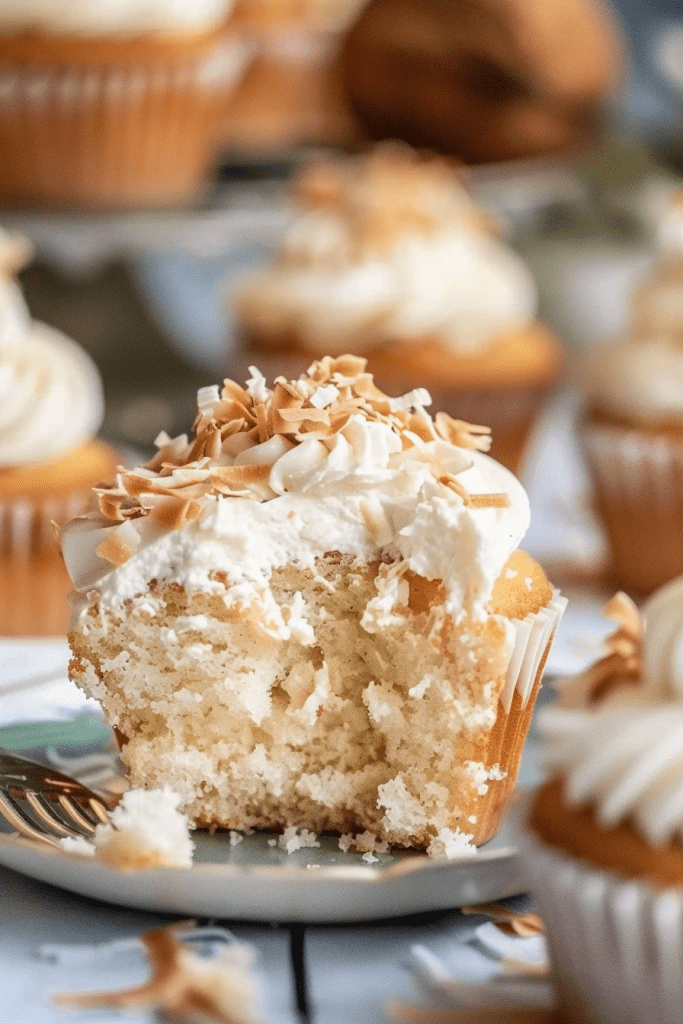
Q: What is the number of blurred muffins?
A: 6